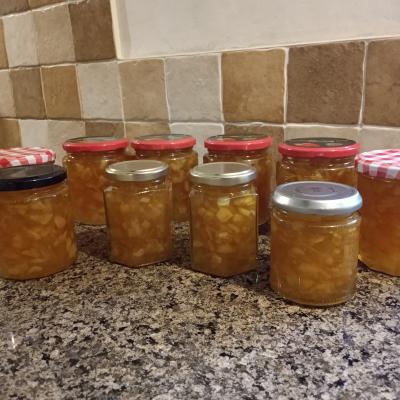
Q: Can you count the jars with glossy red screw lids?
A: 4